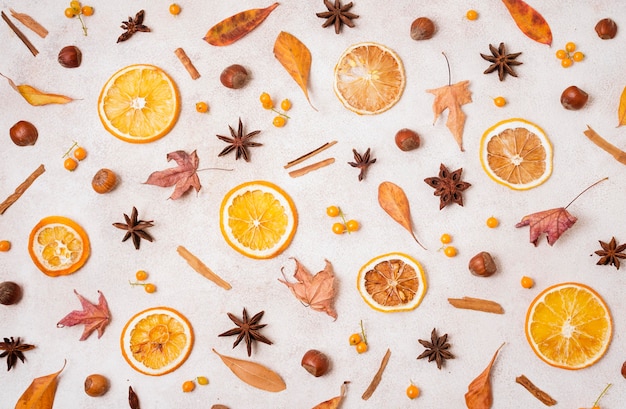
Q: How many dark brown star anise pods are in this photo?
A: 11